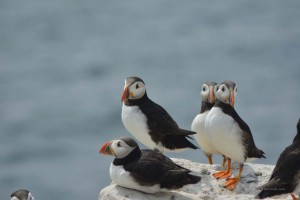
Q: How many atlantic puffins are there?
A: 6